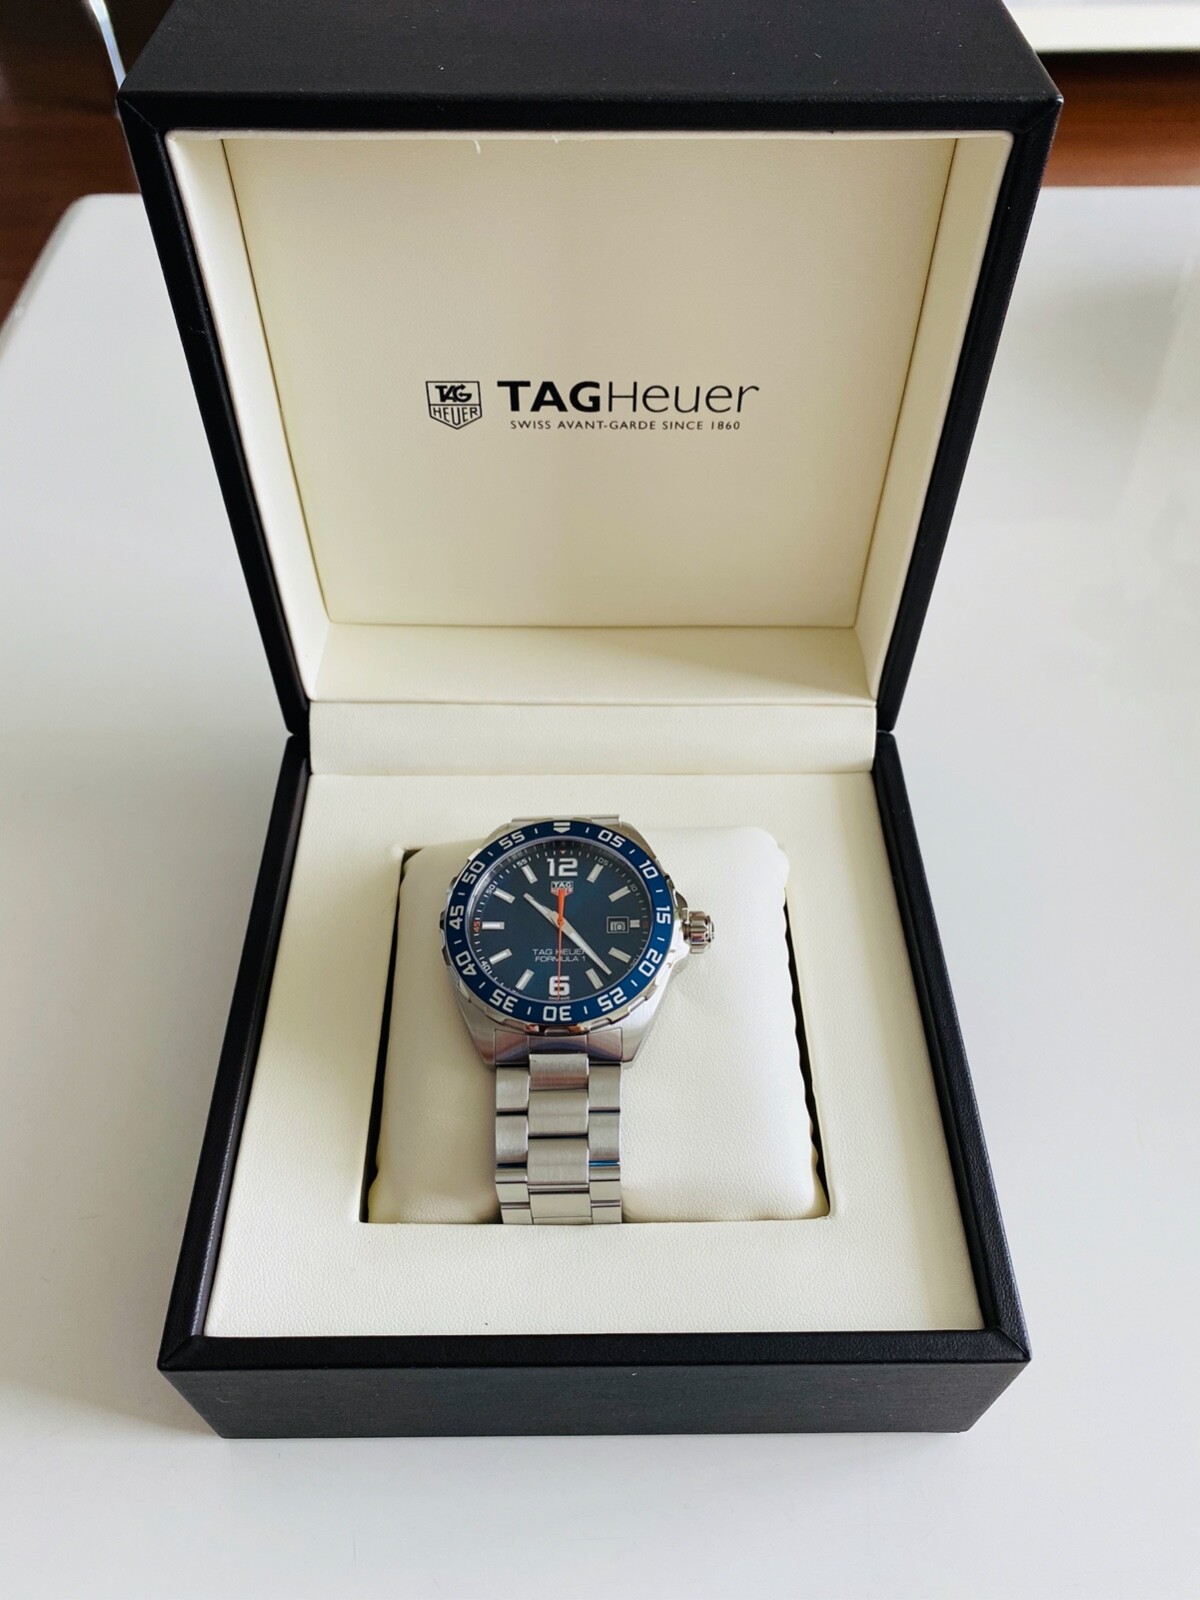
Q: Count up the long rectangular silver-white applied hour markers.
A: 9